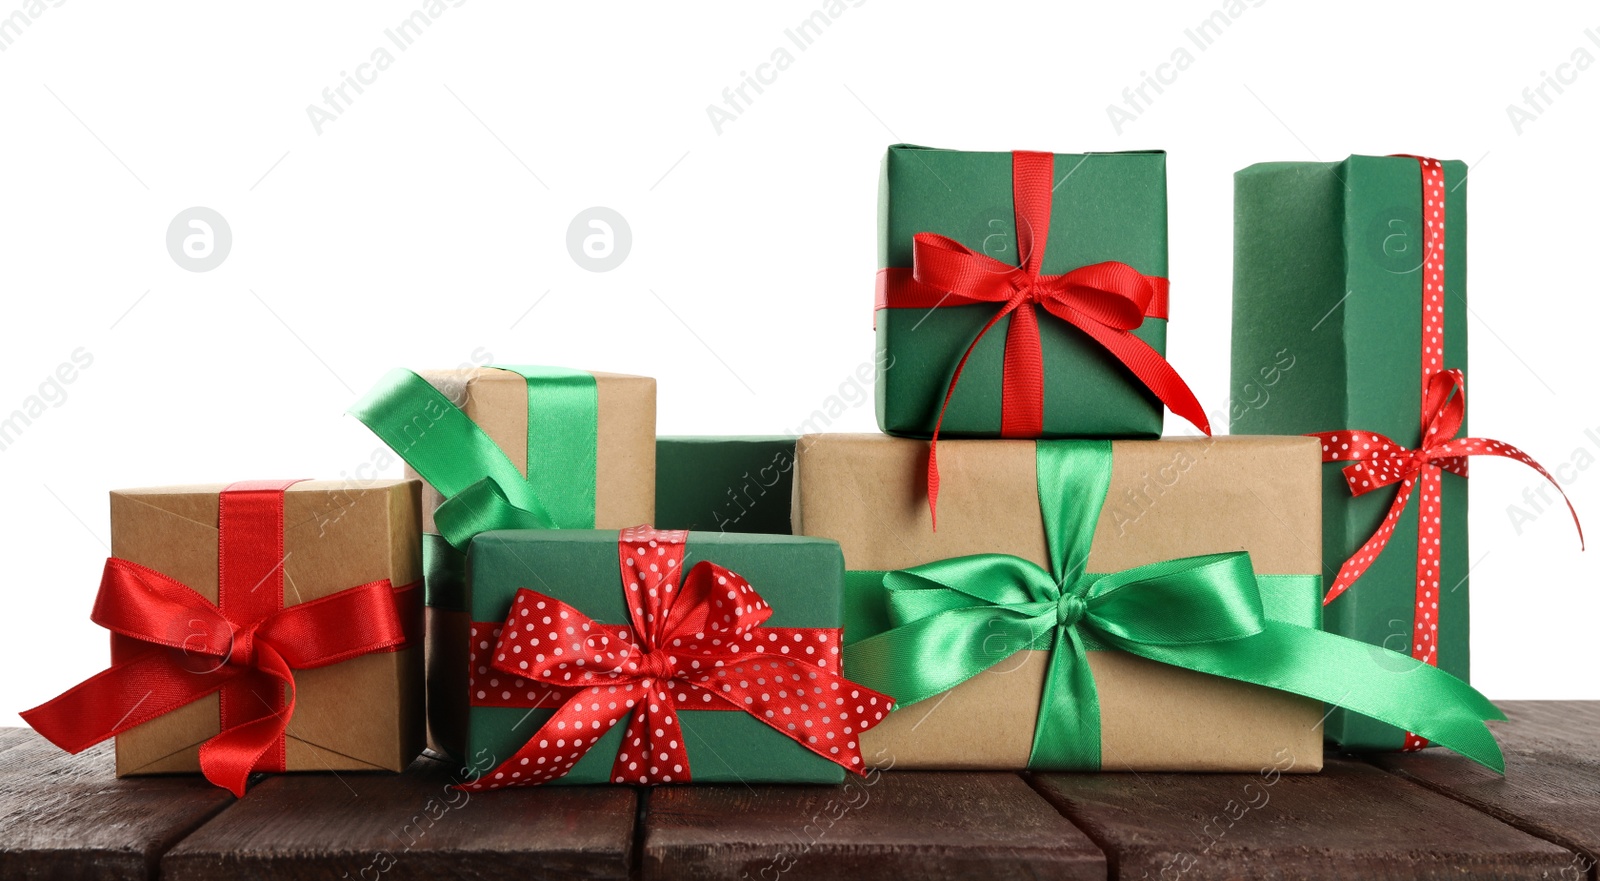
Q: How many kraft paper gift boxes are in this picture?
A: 3